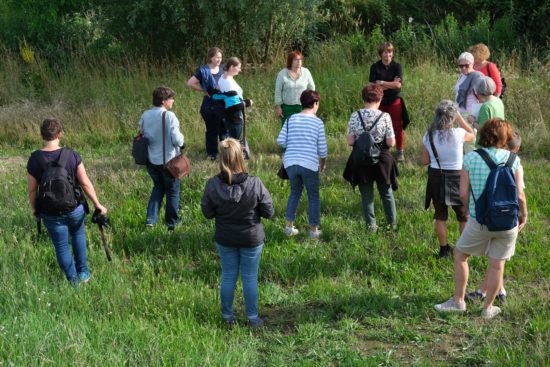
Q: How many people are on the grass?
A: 15